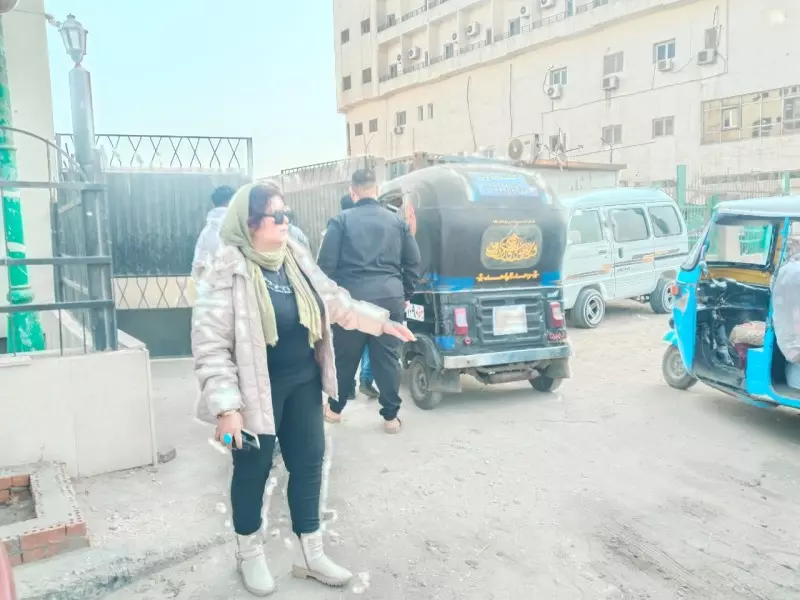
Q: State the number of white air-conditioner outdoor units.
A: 12